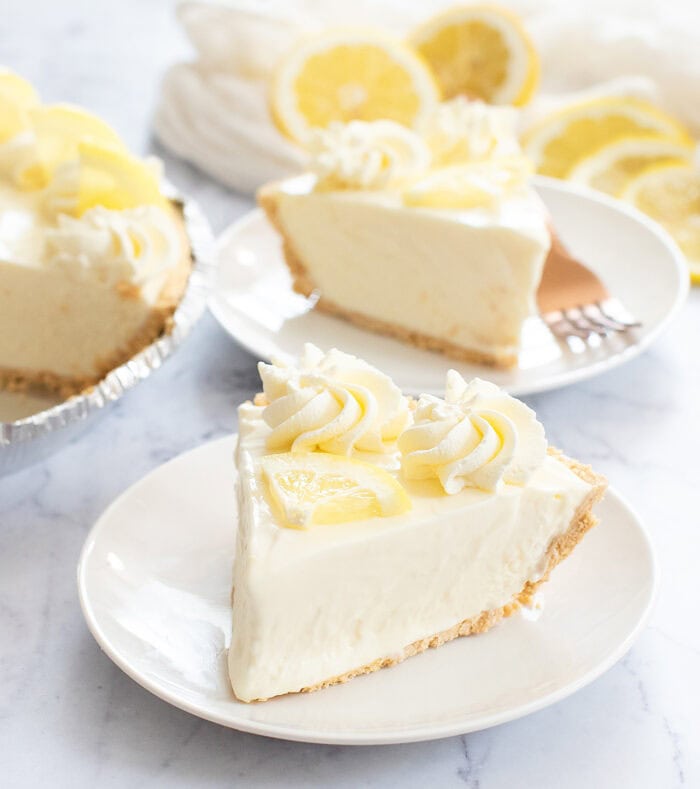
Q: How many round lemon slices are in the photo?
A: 5